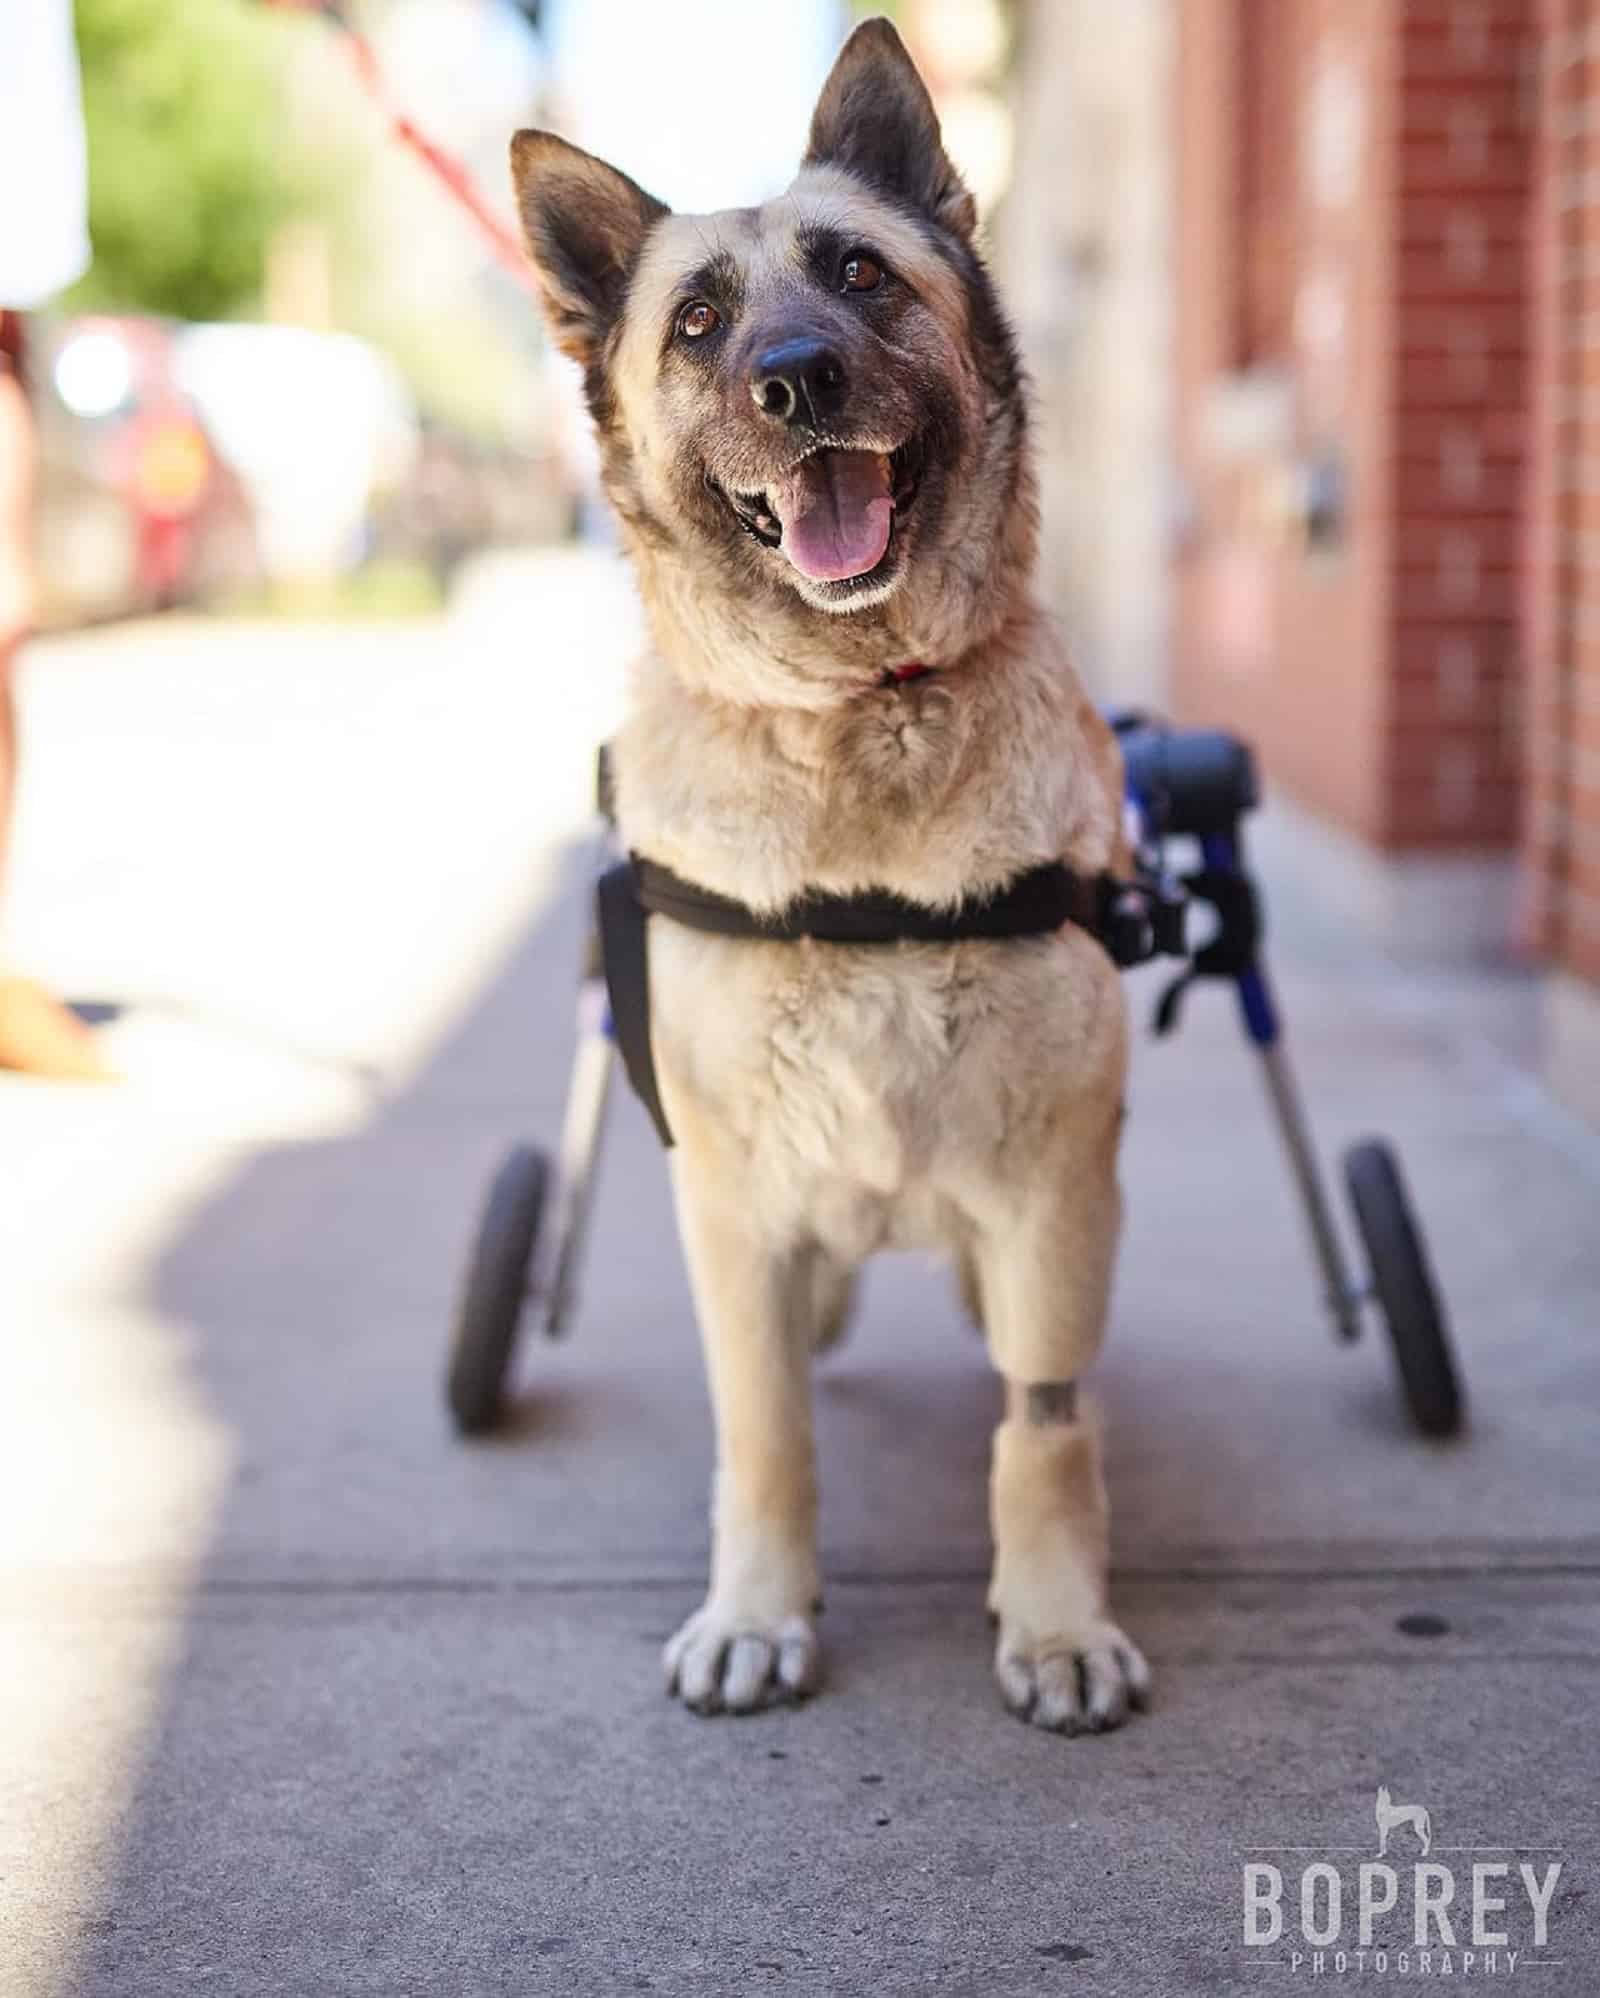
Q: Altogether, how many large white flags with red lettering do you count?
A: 0